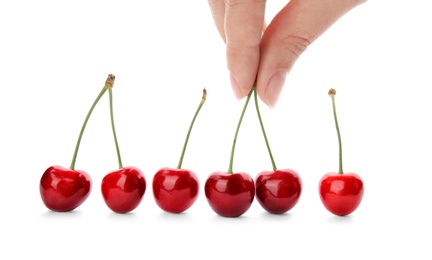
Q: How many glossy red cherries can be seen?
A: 6